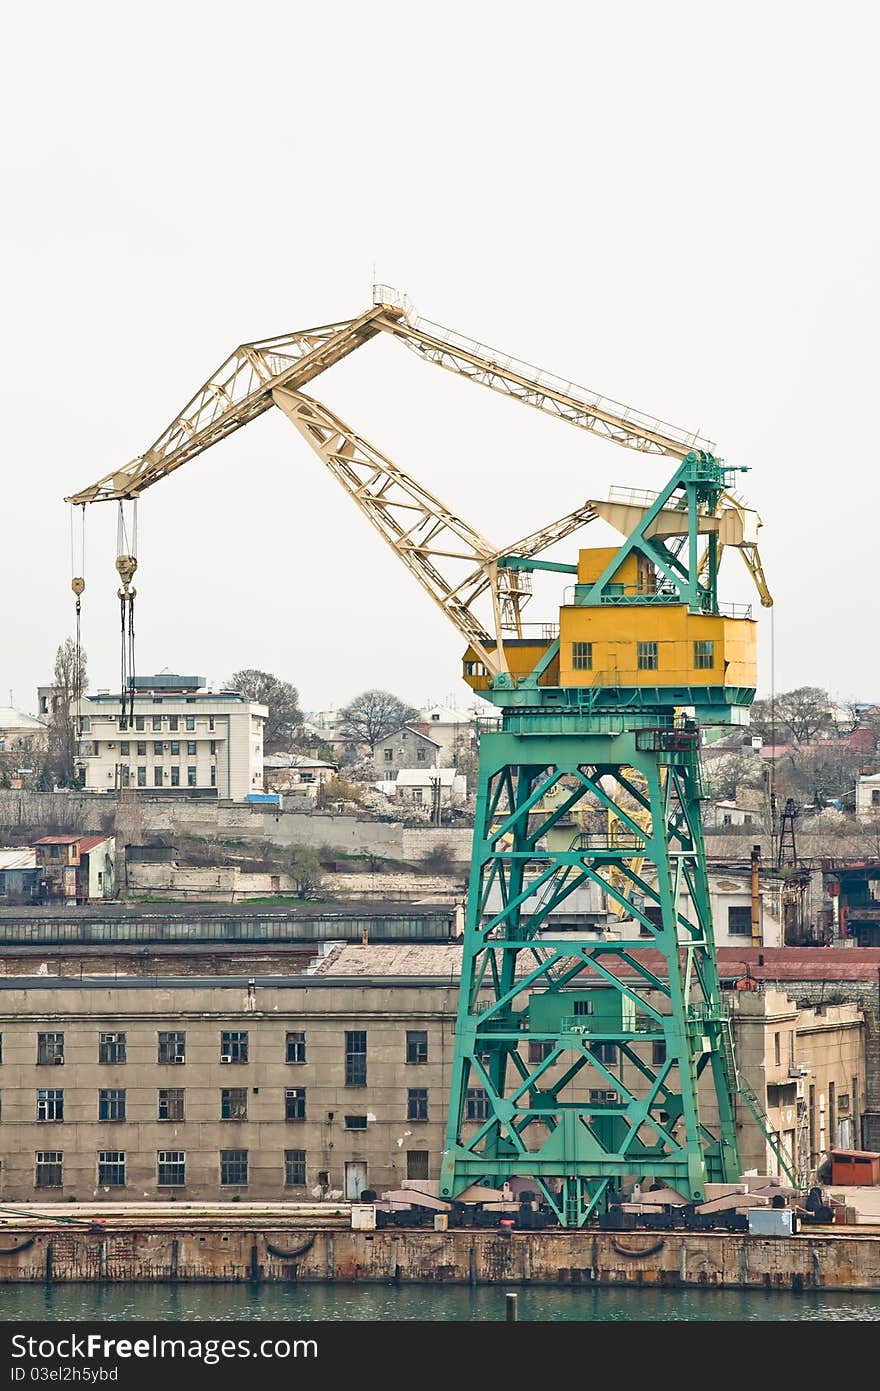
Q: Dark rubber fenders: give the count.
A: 3